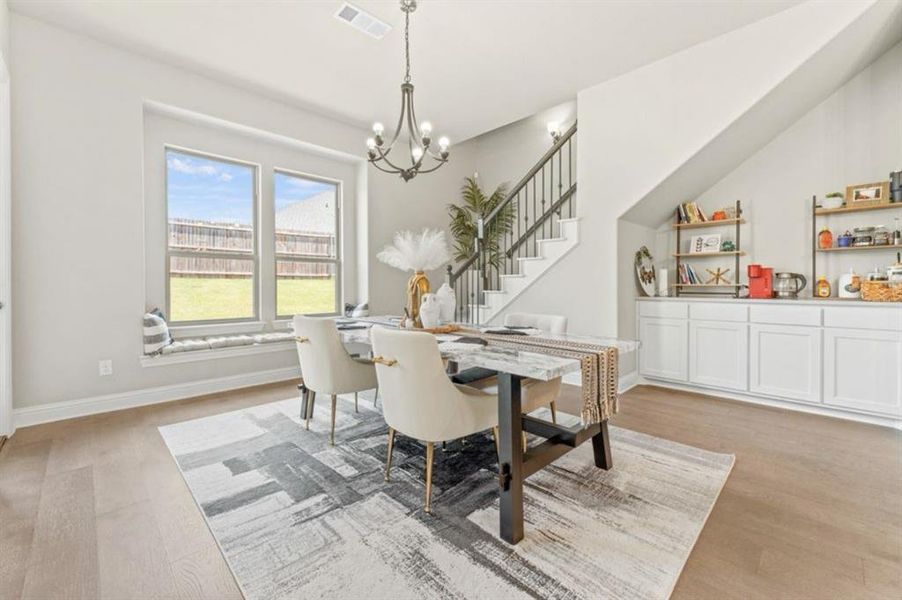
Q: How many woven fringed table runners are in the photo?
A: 1